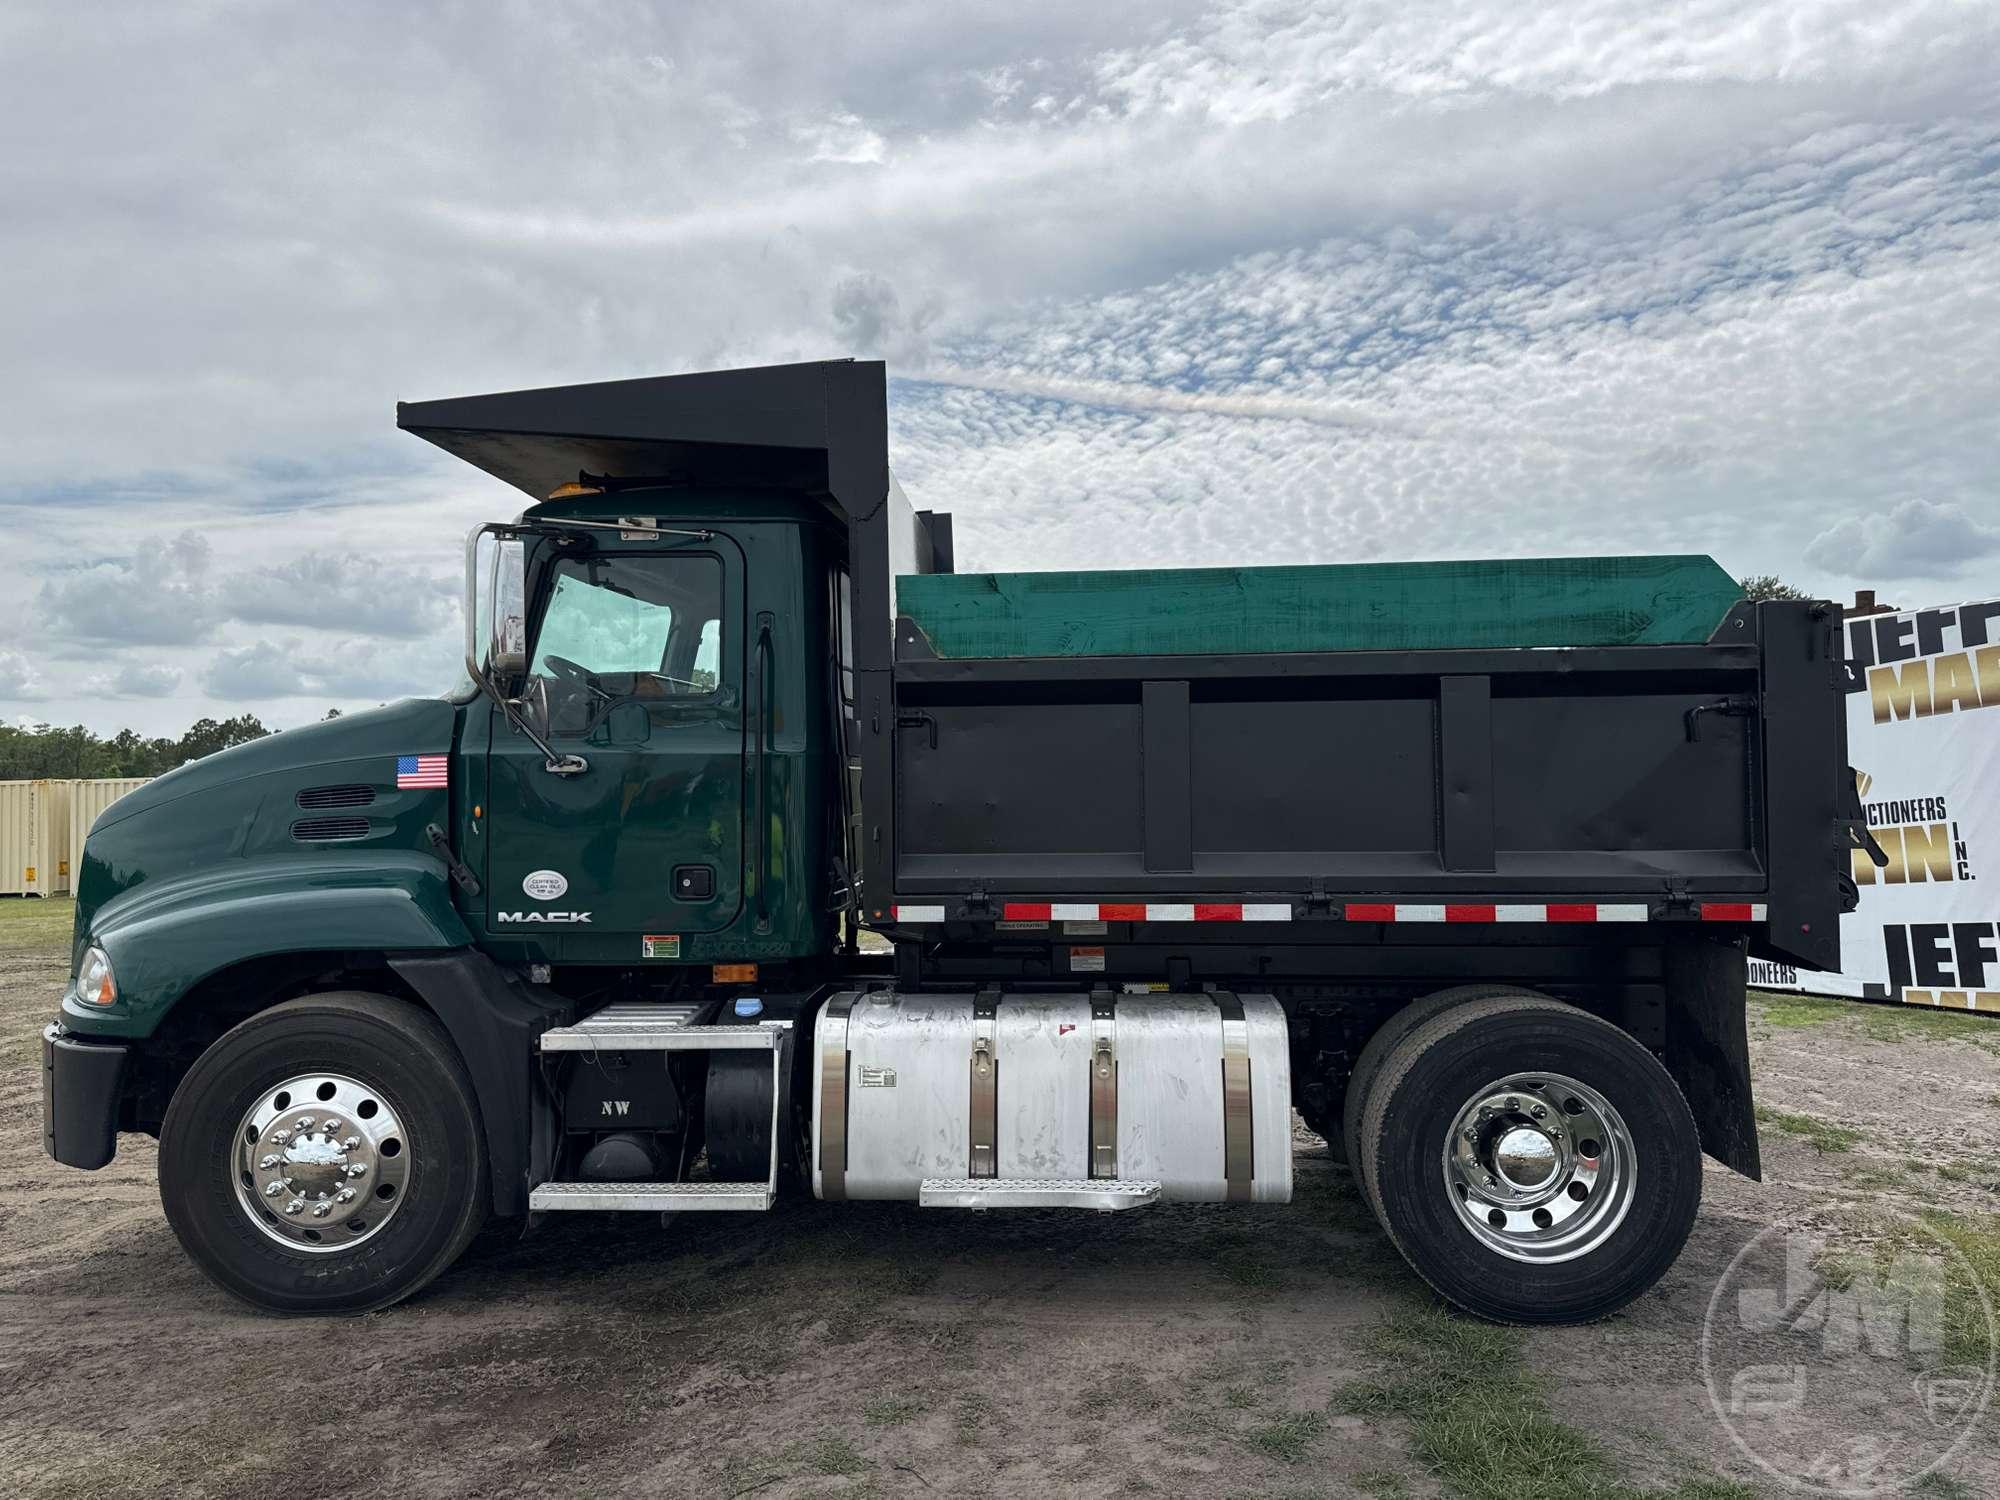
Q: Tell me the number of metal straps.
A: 4